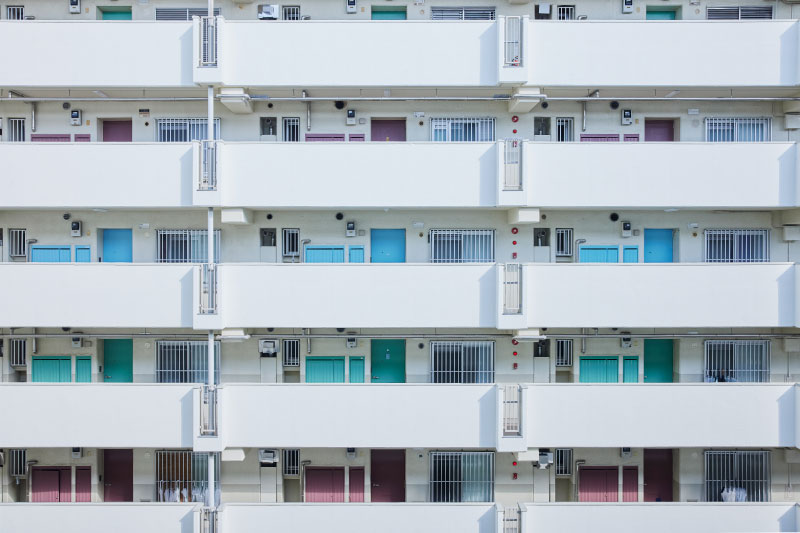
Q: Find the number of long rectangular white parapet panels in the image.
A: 15